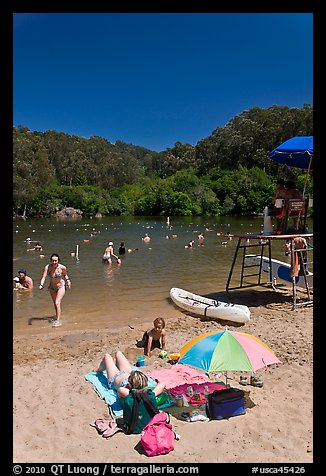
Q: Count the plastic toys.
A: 3